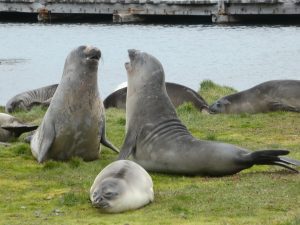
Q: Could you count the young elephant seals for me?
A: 1